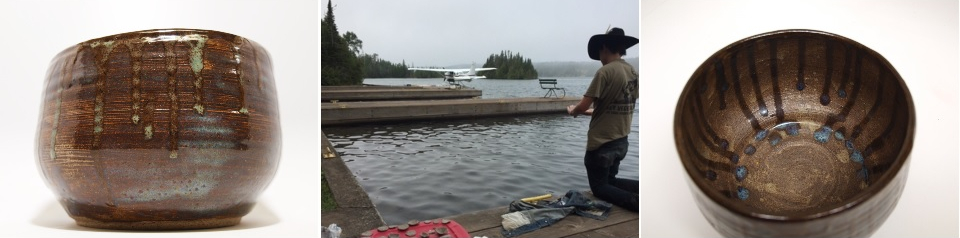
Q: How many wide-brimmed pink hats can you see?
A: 0